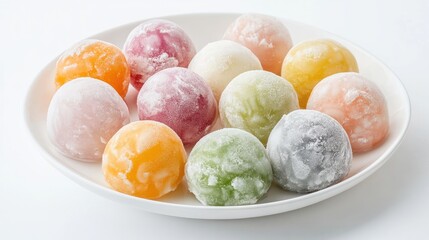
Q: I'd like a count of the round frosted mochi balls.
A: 12